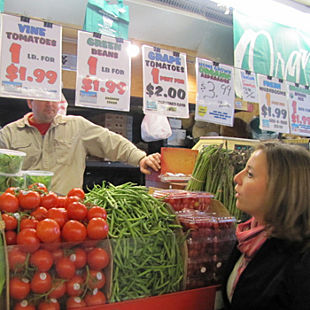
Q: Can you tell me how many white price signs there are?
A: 7